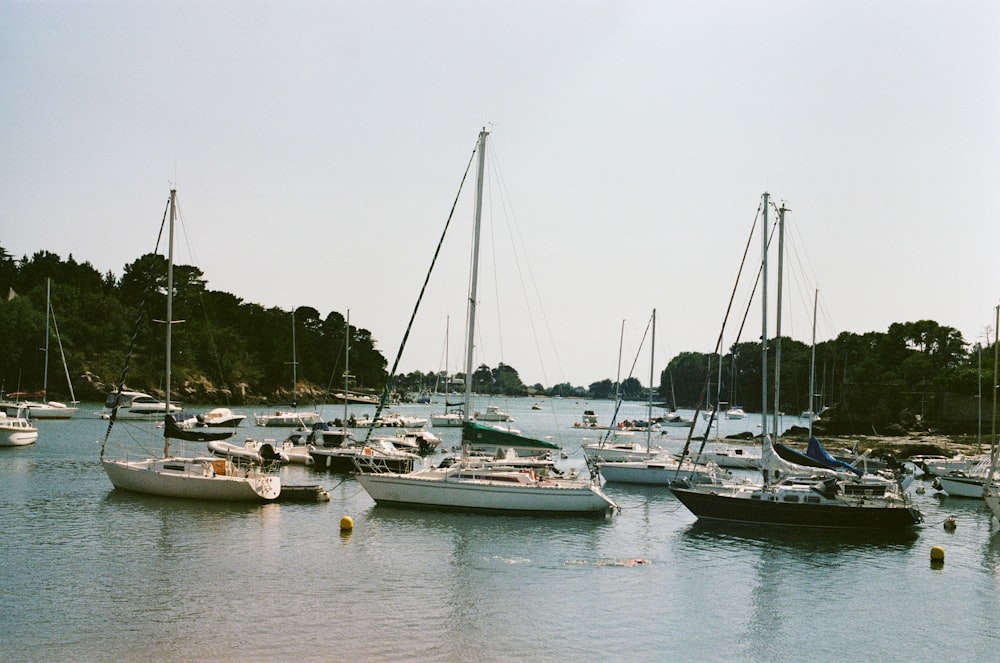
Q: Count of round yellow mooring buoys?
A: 2